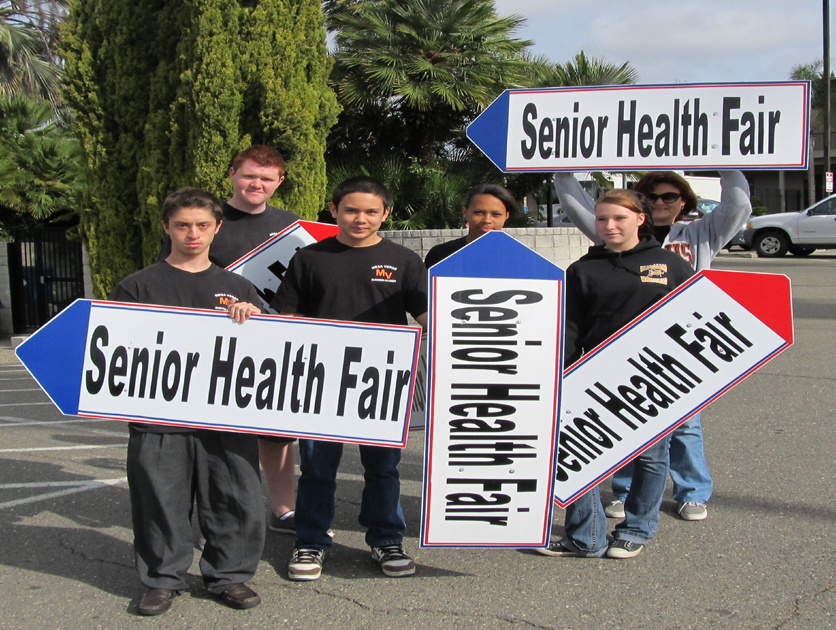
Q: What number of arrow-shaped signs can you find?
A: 5